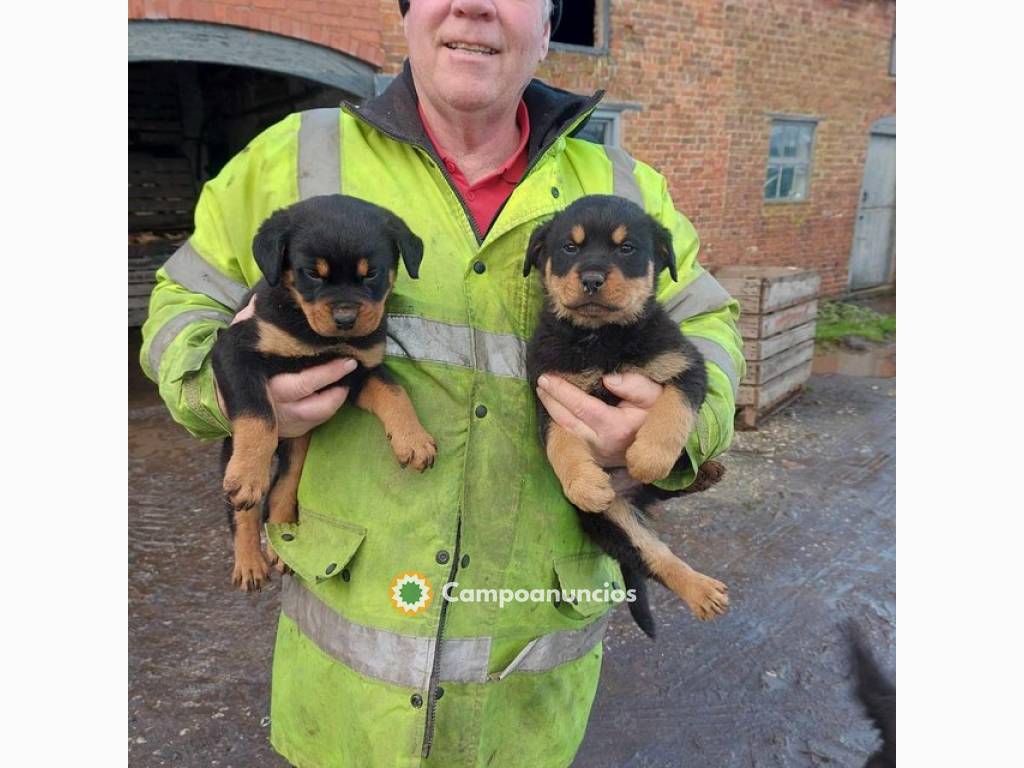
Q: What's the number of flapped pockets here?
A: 2